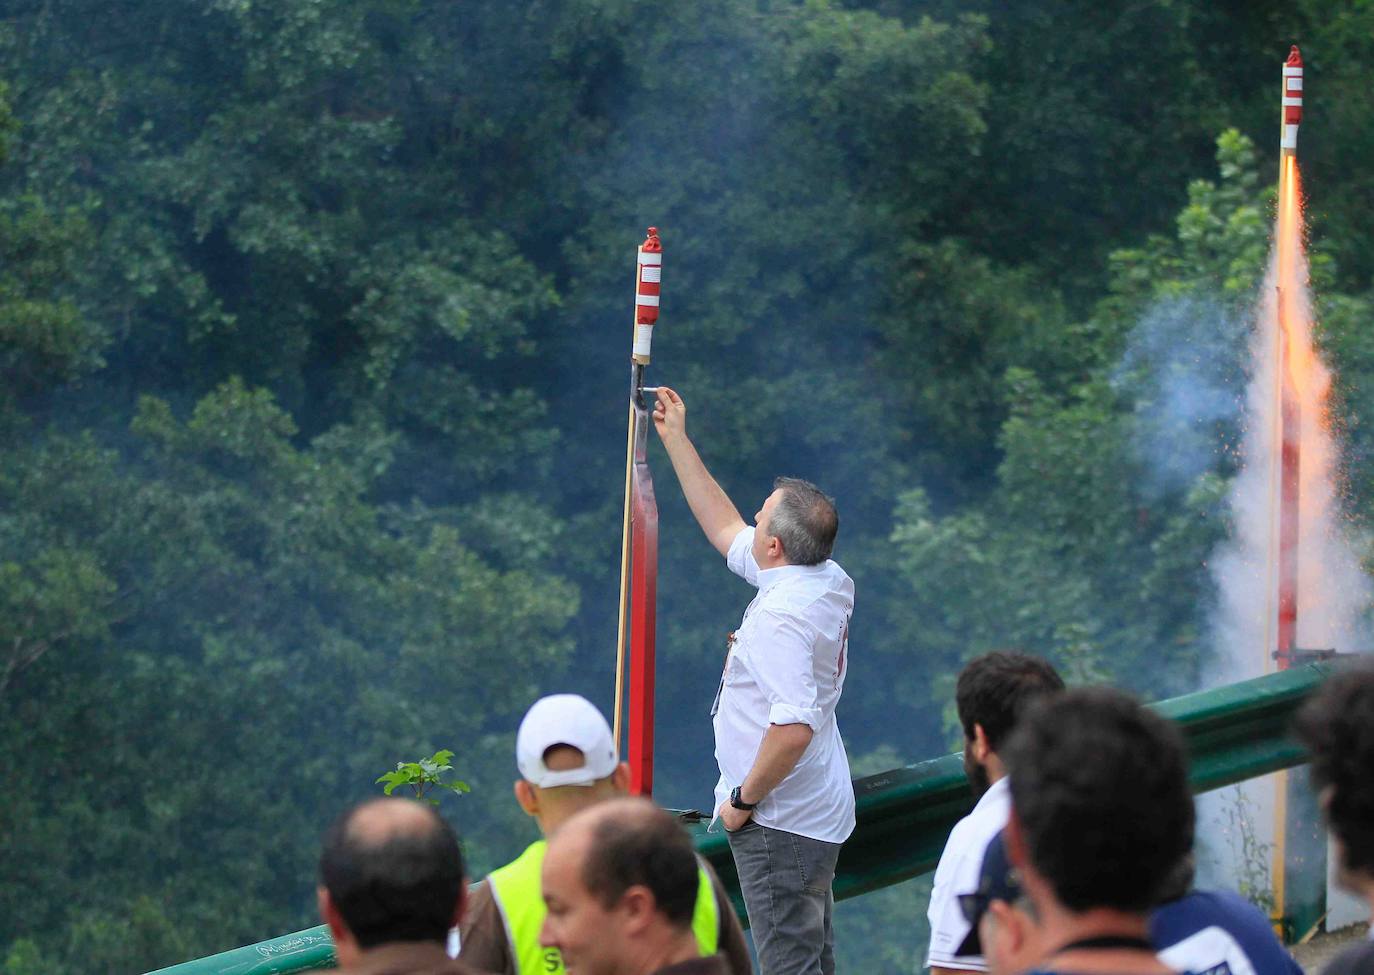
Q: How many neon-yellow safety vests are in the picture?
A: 1